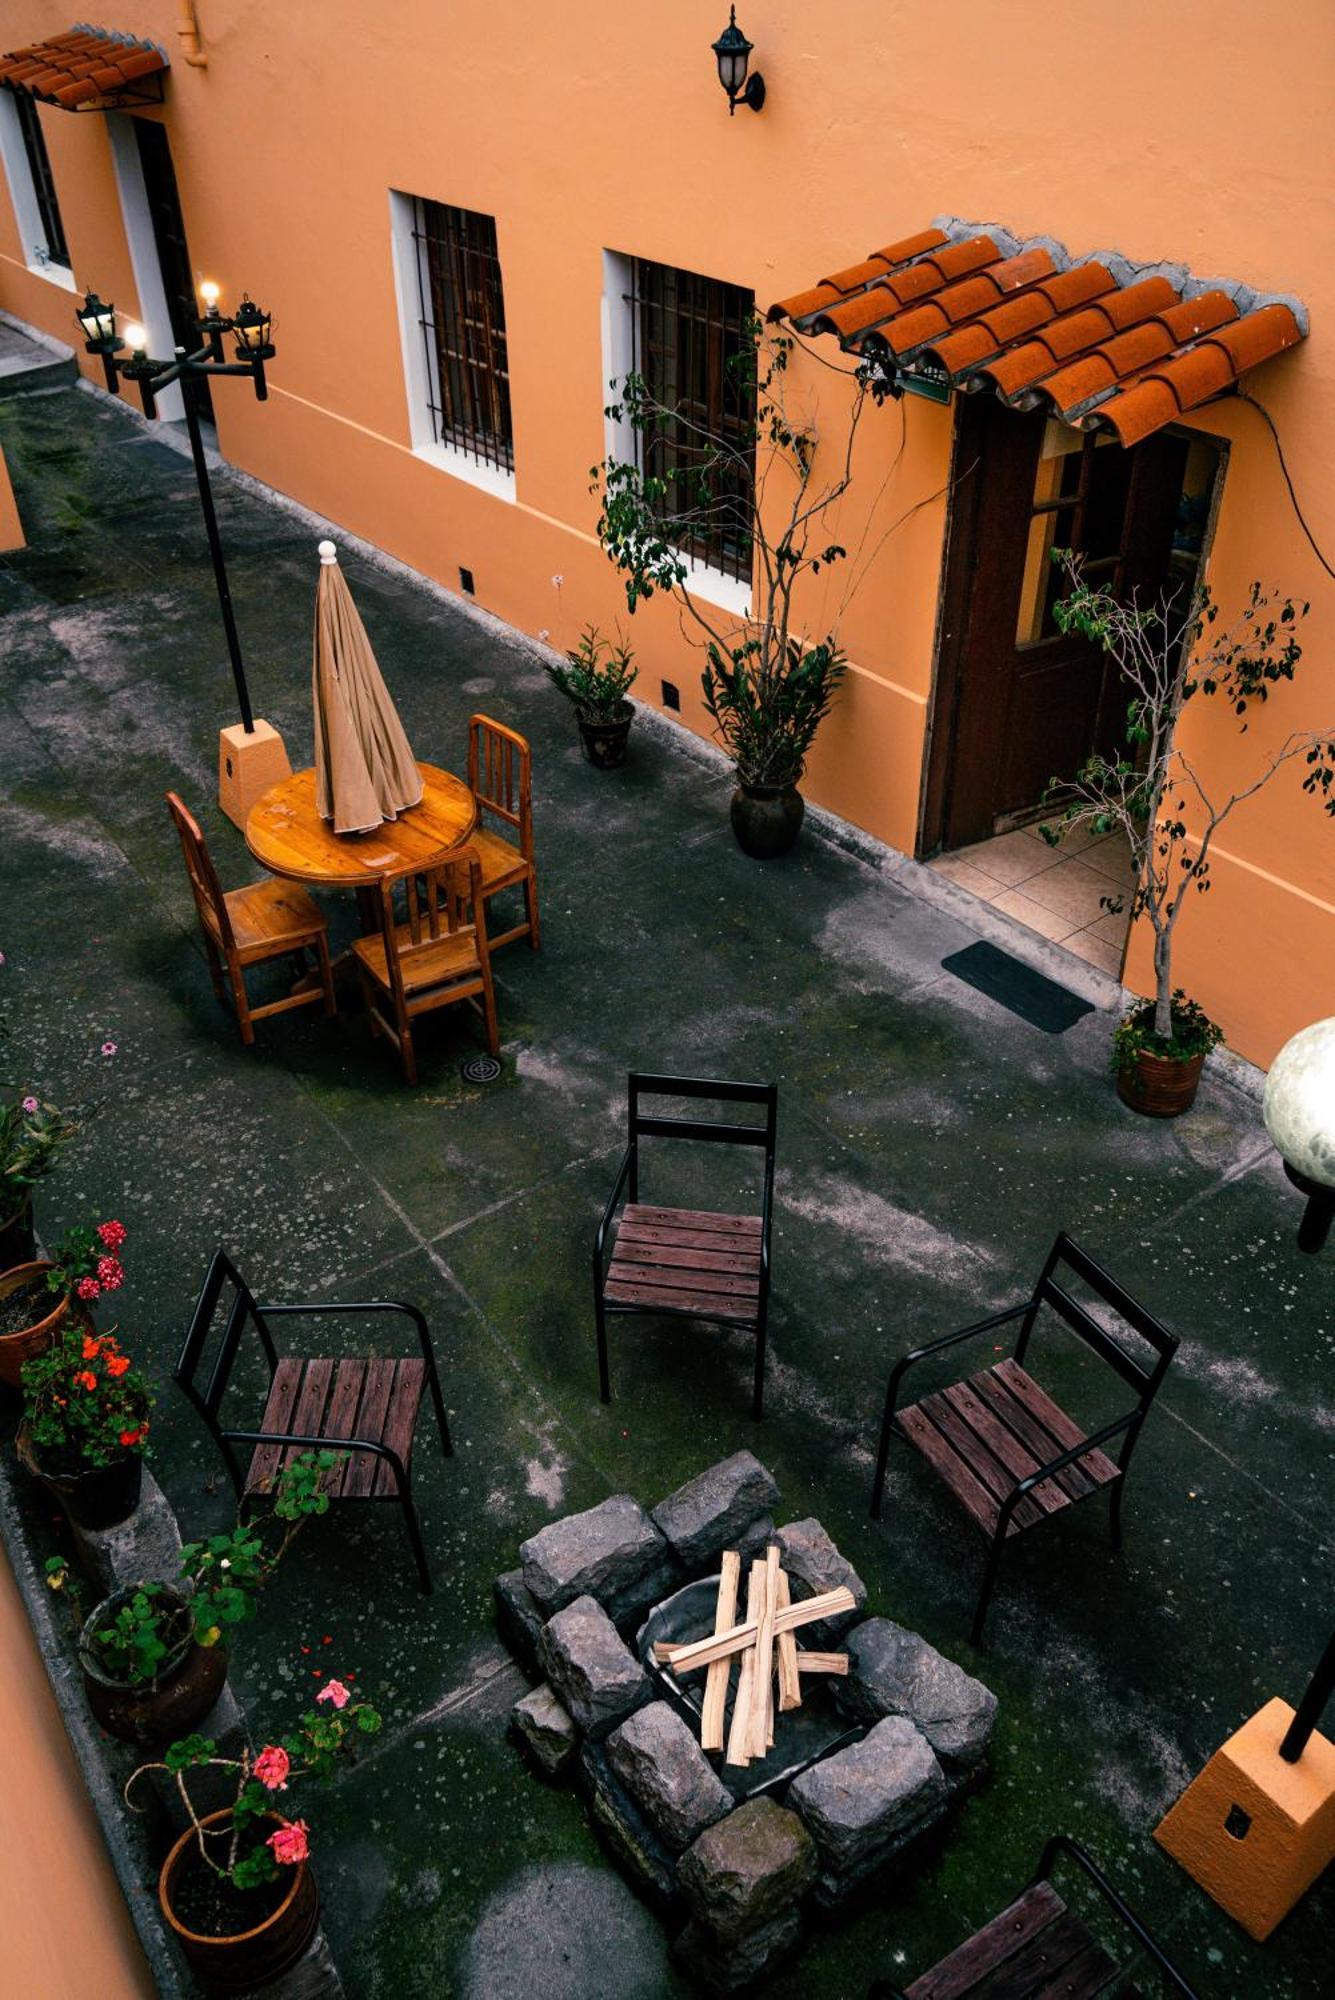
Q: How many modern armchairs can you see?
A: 4